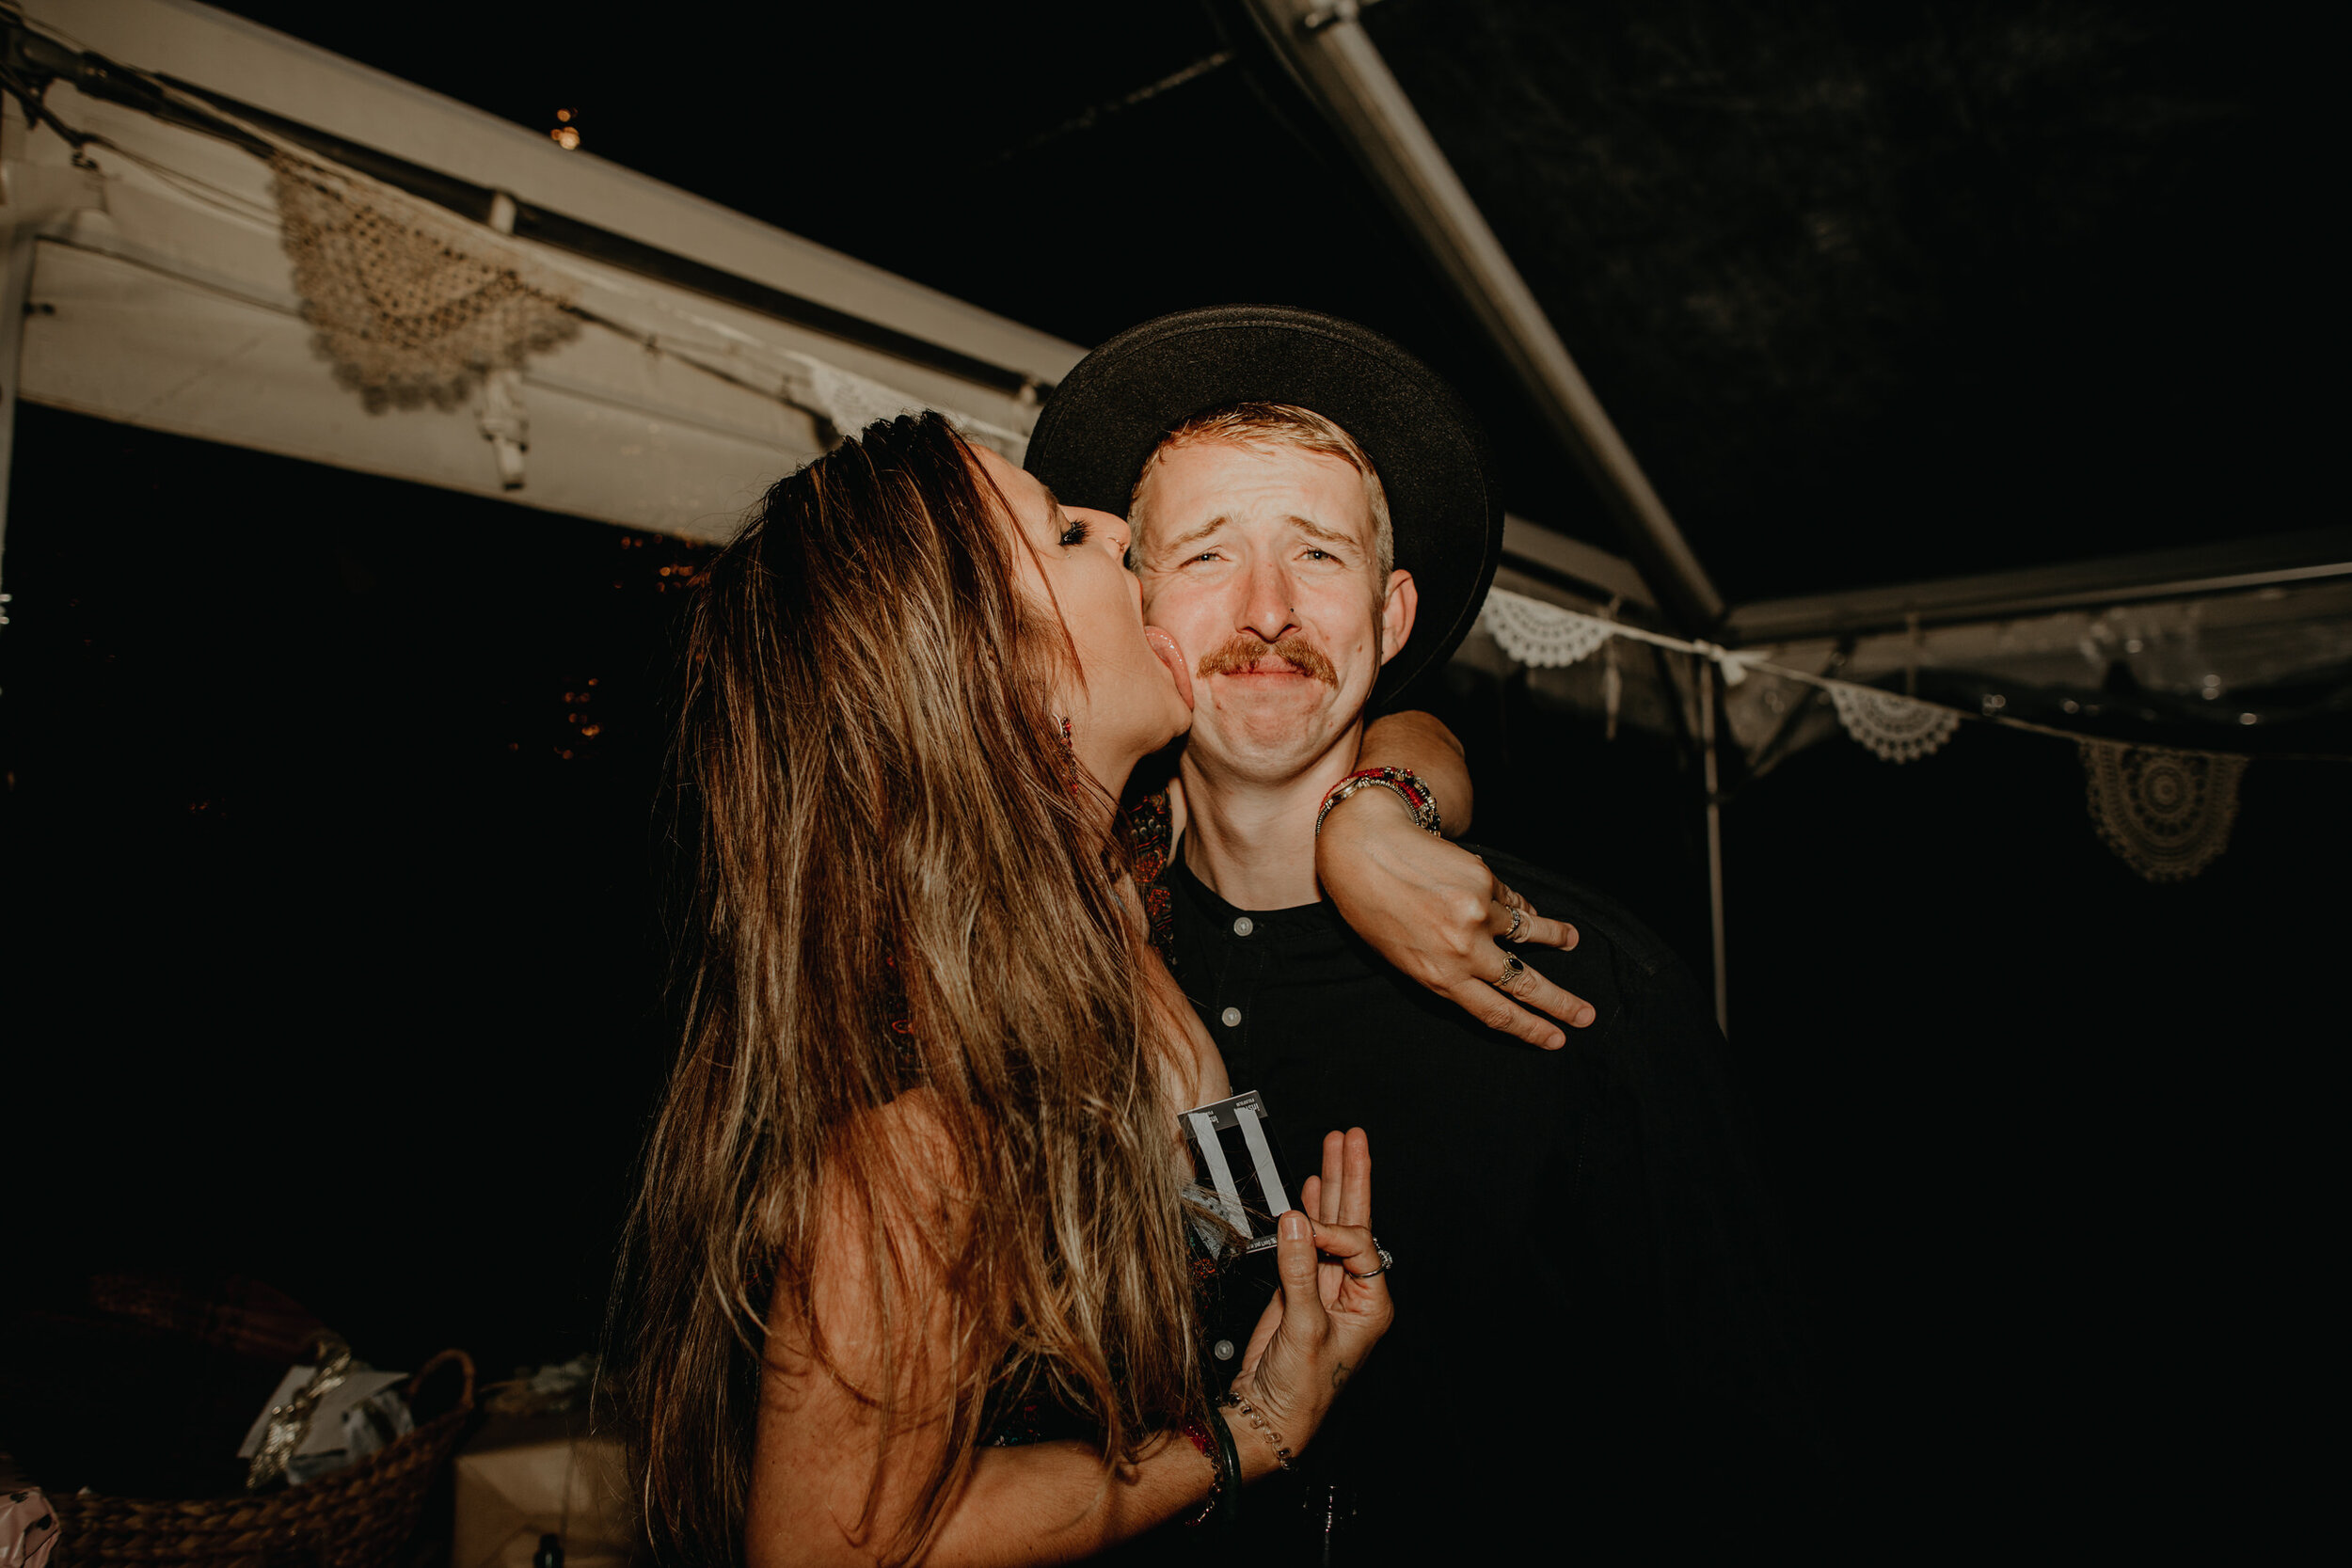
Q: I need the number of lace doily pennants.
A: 5